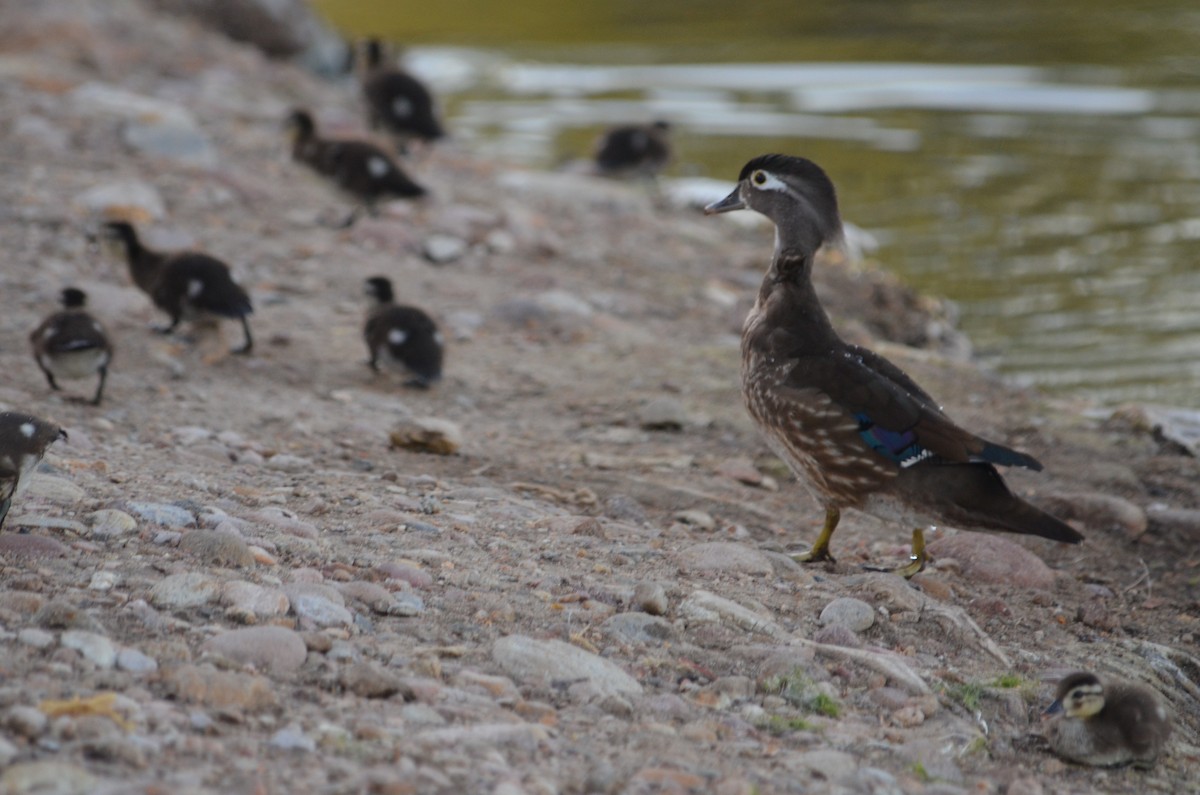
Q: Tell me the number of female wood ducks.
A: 1